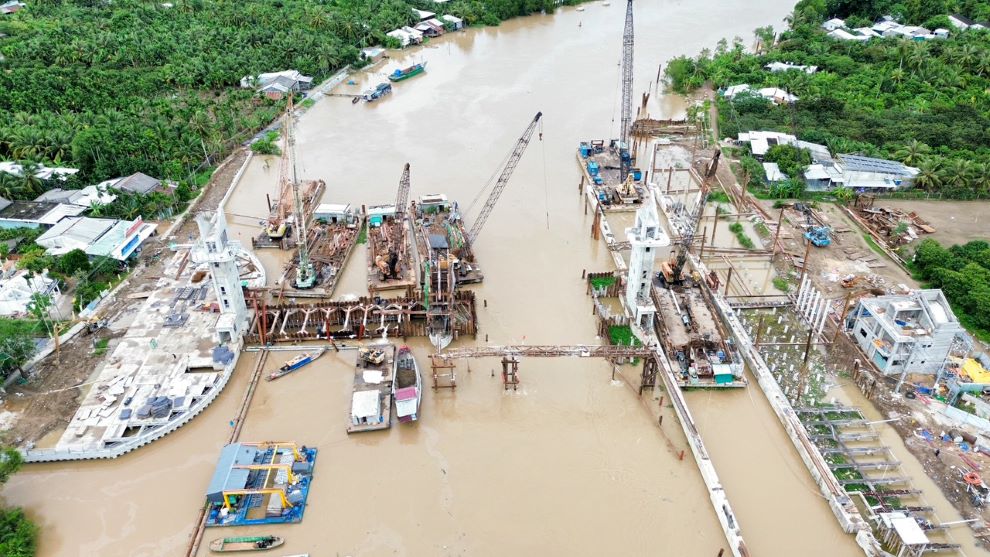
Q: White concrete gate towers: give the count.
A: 2